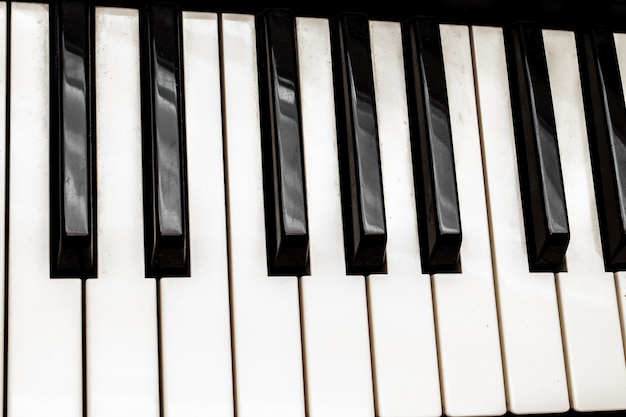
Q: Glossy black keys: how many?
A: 7